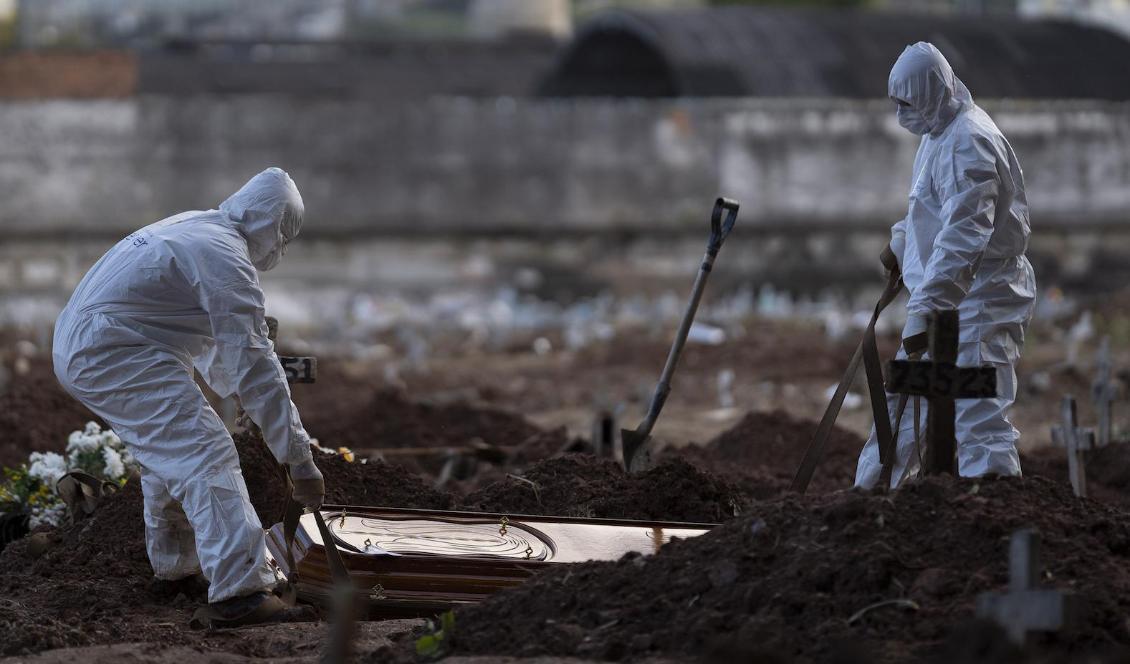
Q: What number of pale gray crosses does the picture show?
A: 3